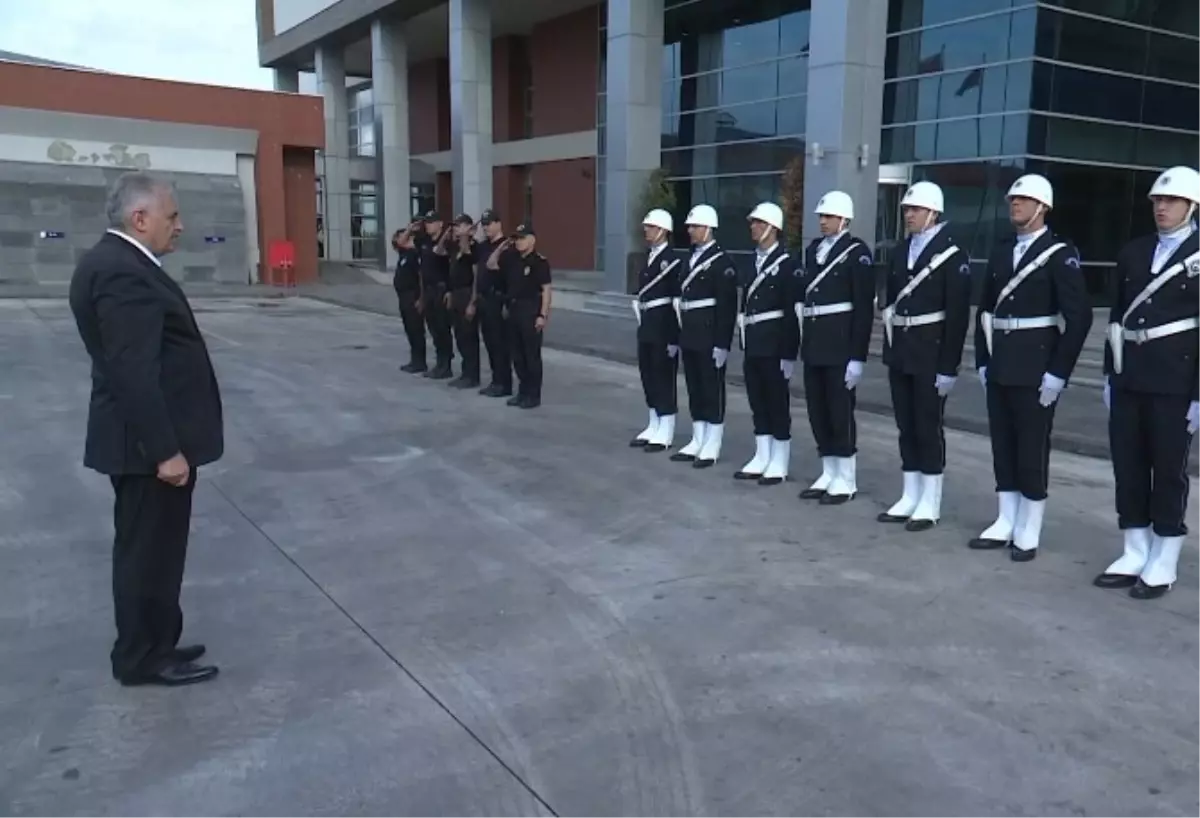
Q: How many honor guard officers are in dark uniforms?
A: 7